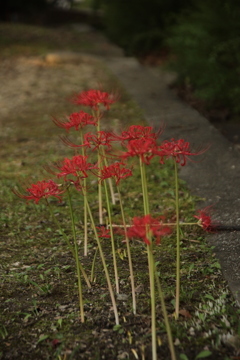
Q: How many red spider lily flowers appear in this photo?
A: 11